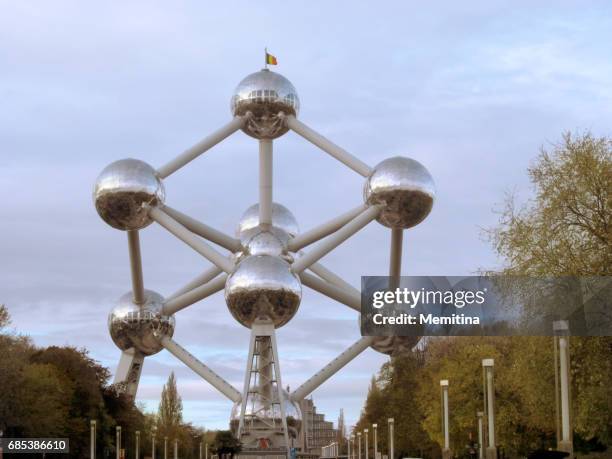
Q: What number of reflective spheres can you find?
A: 9